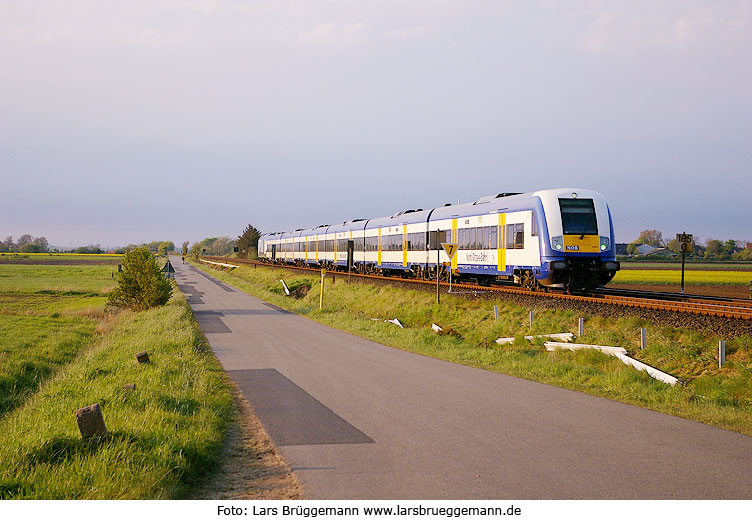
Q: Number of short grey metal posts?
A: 5